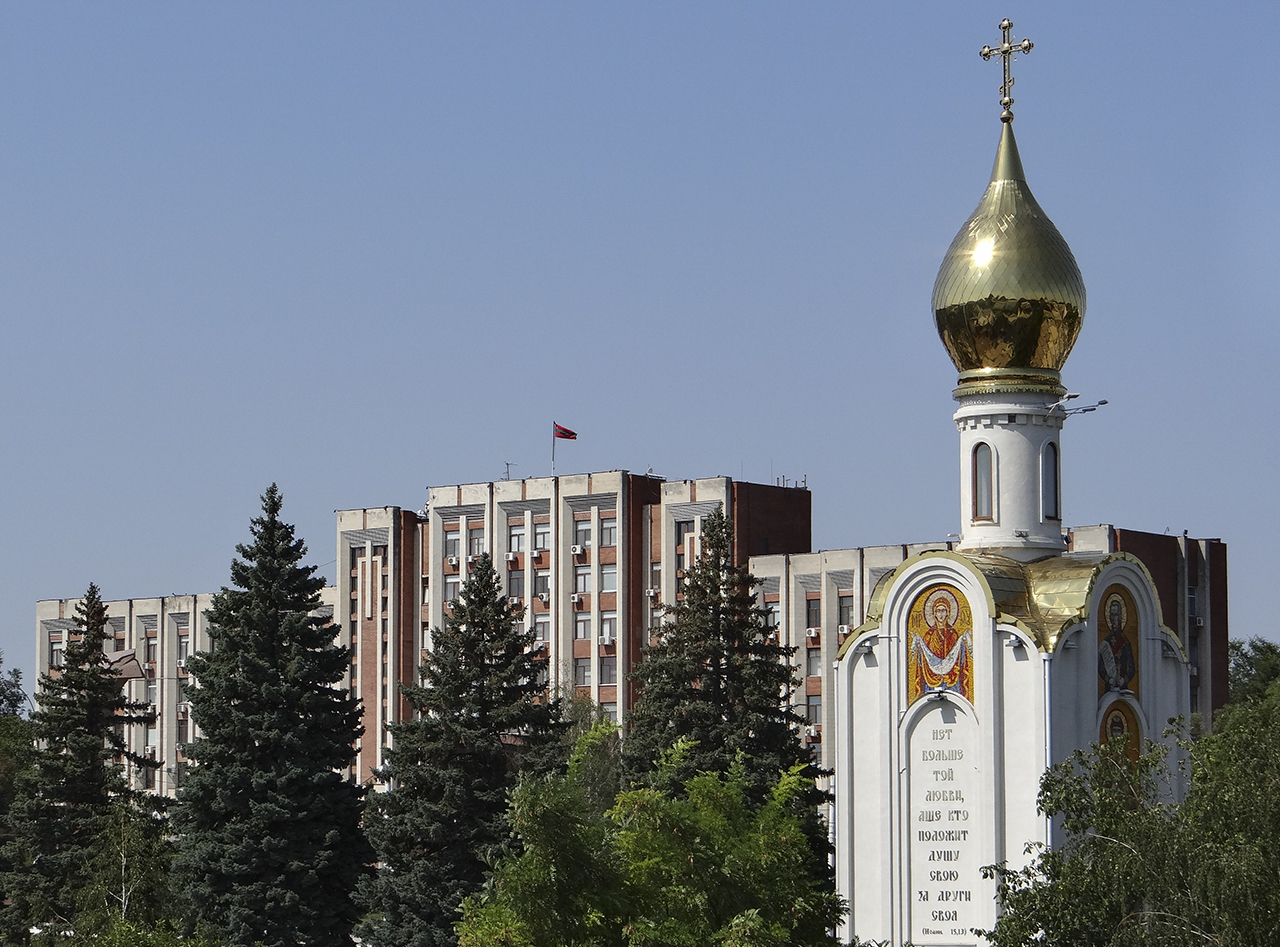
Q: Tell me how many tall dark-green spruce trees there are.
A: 4